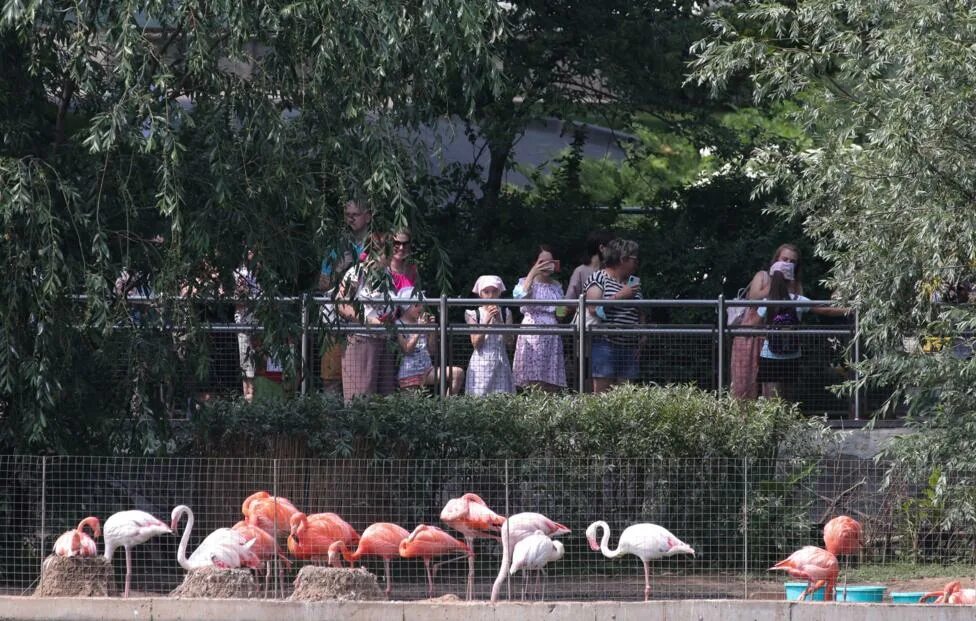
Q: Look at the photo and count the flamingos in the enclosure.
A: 15